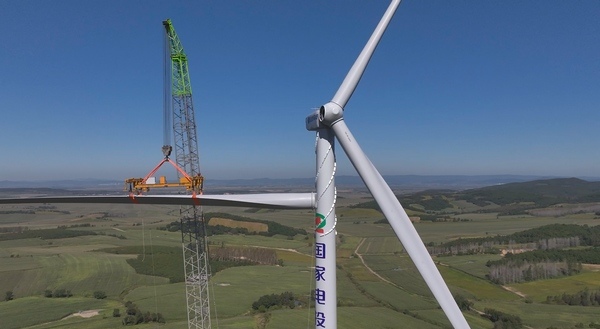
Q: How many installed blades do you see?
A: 2